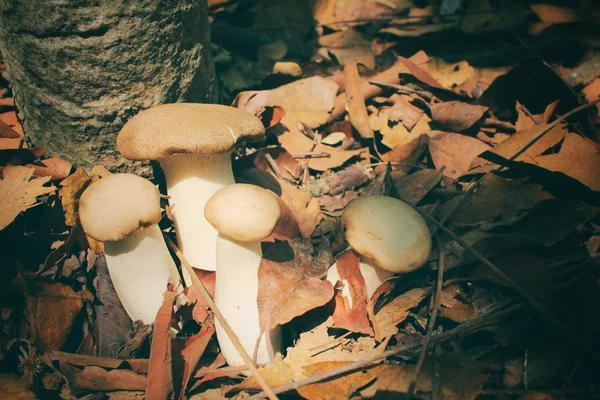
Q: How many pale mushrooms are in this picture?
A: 4